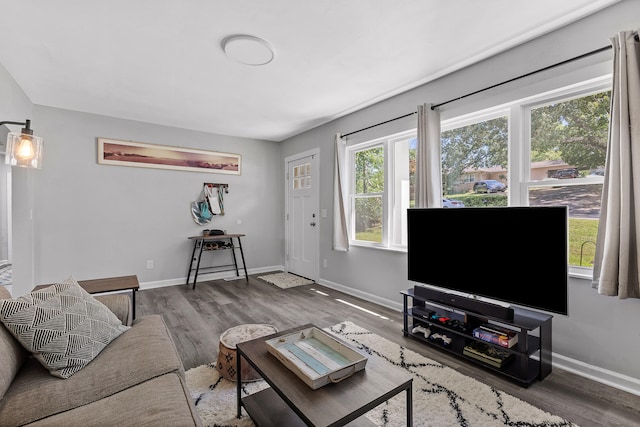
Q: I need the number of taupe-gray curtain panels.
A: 3